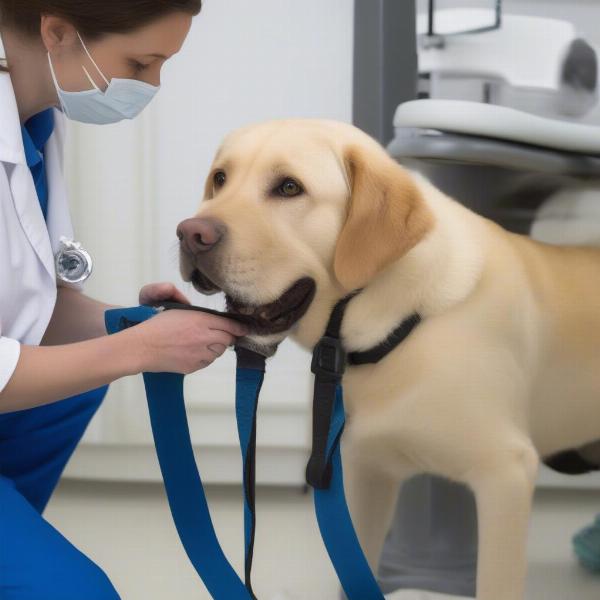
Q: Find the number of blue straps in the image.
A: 3